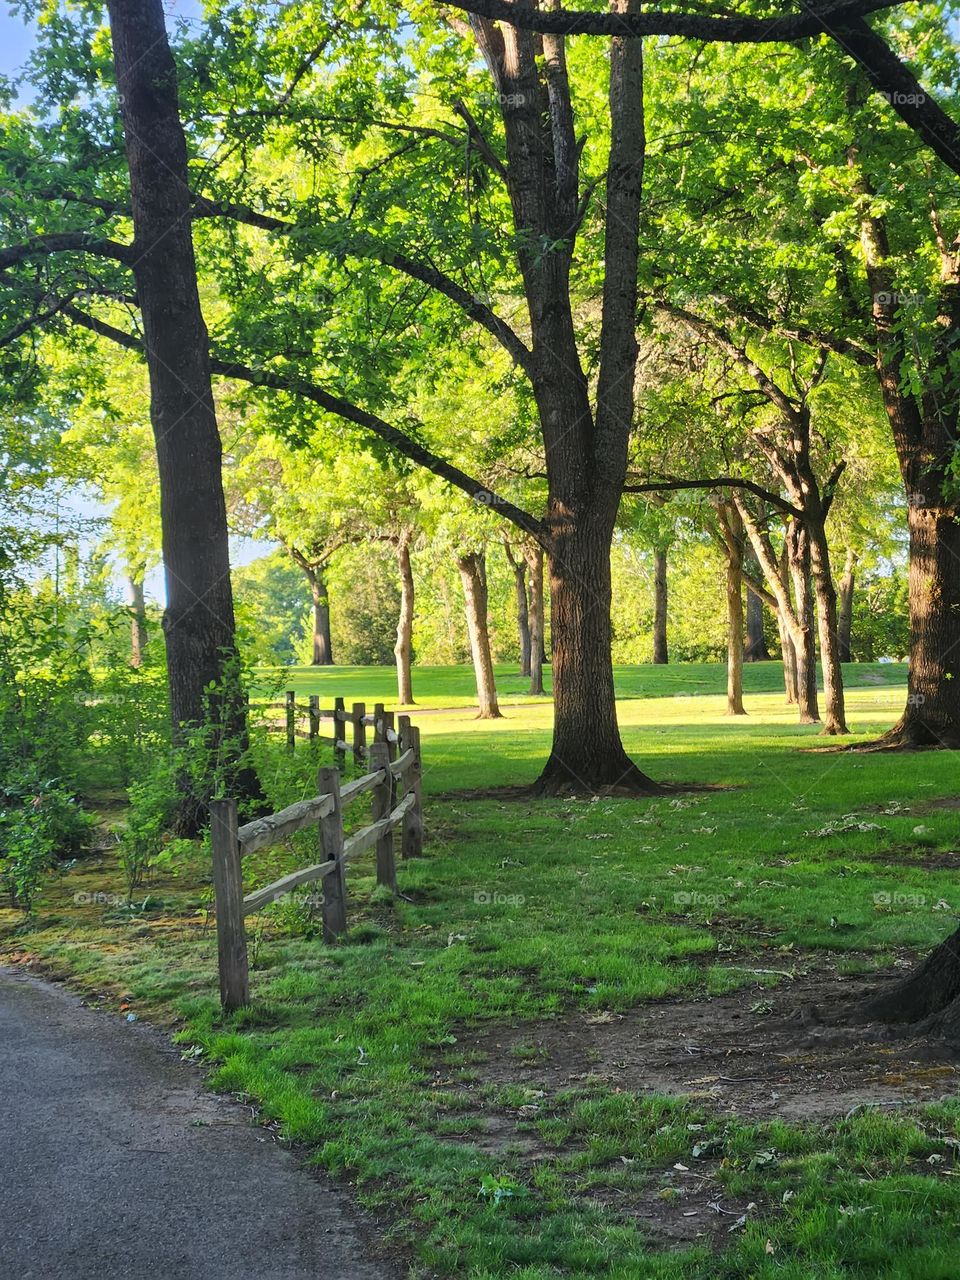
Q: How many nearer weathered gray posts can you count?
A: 4